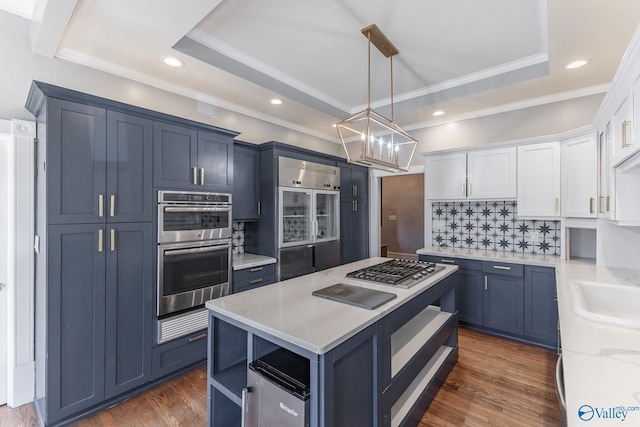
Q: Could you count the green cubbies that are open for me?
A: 0